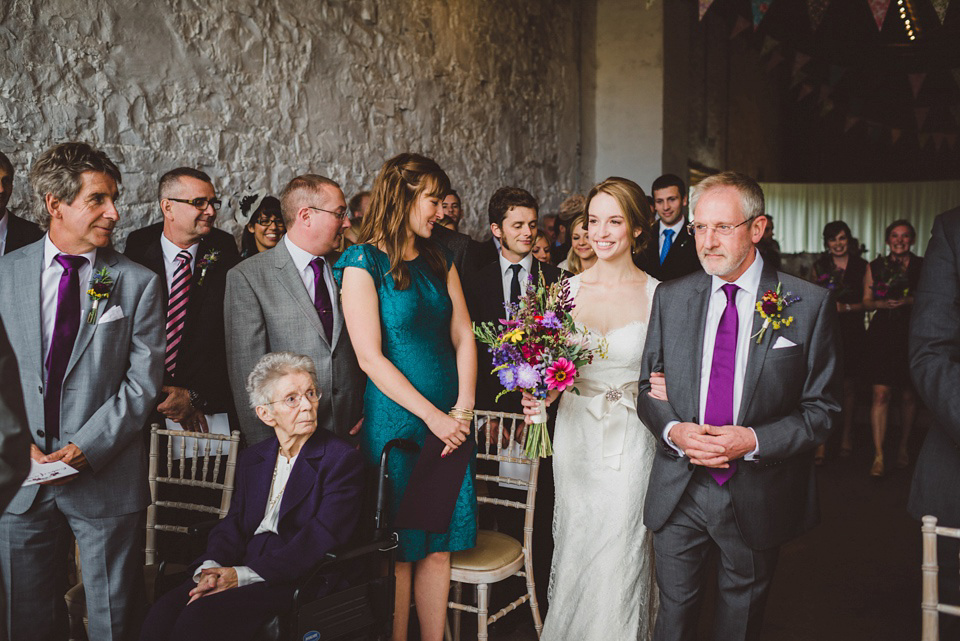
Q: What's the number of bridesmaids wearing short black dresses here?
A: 2